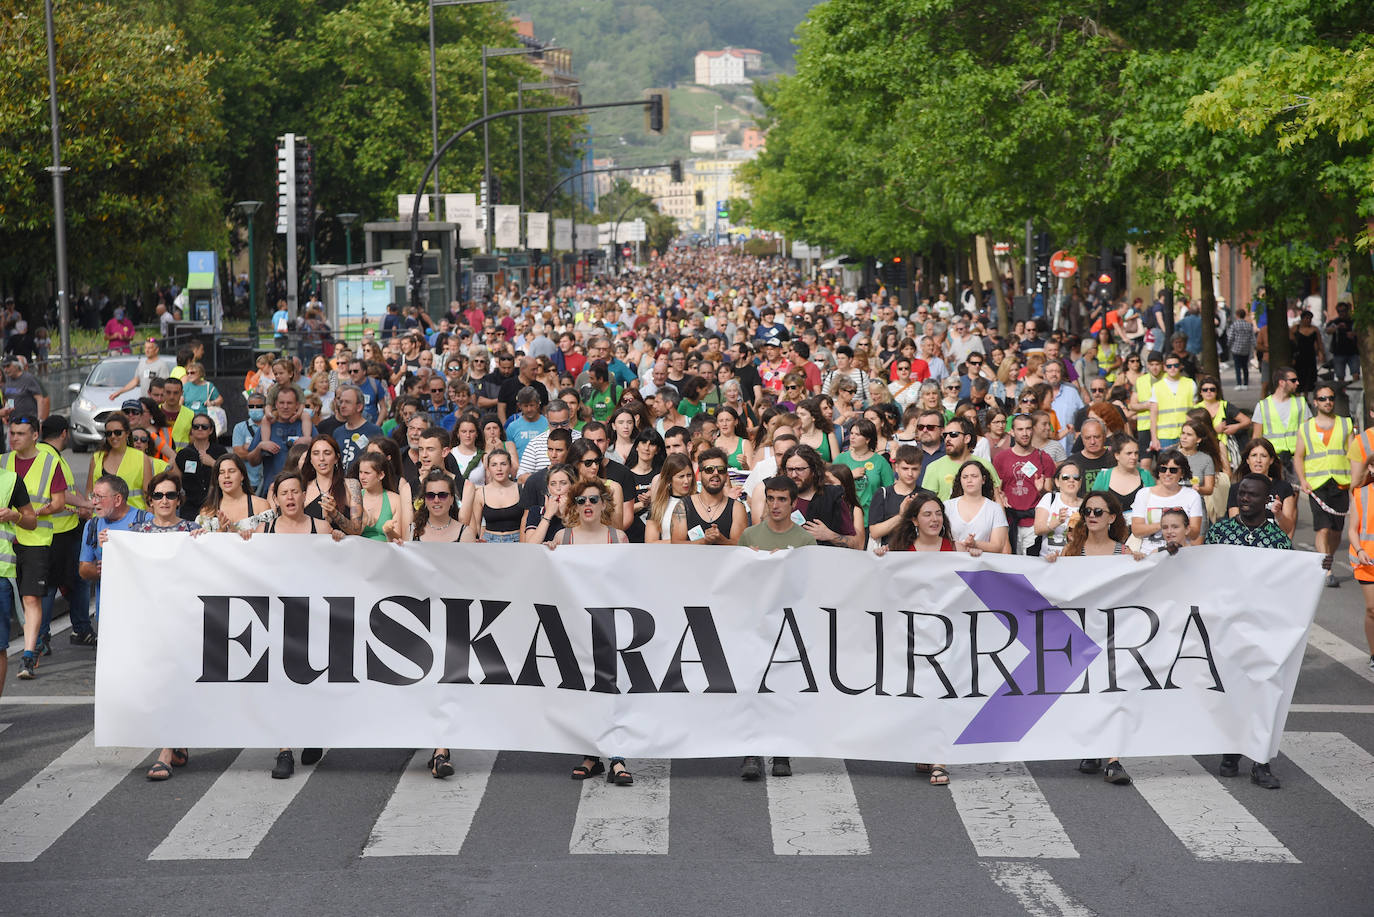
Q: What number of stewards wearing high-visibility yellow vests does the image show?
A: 12